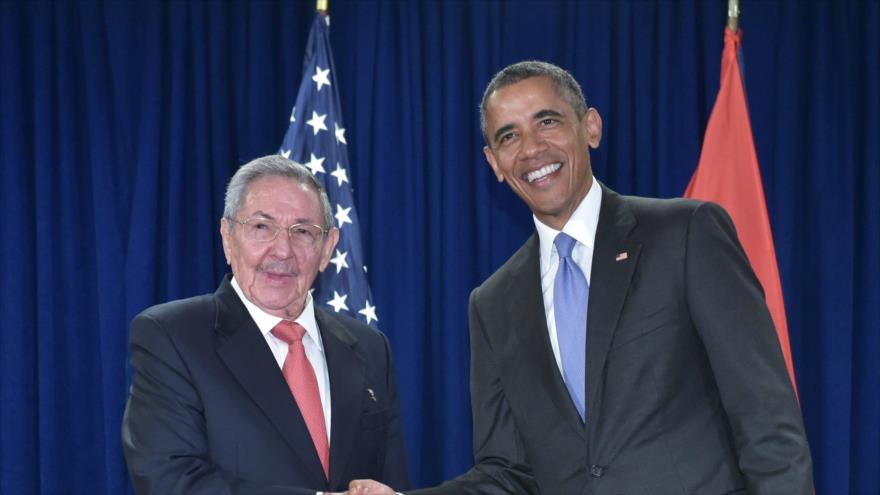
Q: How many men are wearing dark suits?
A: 2